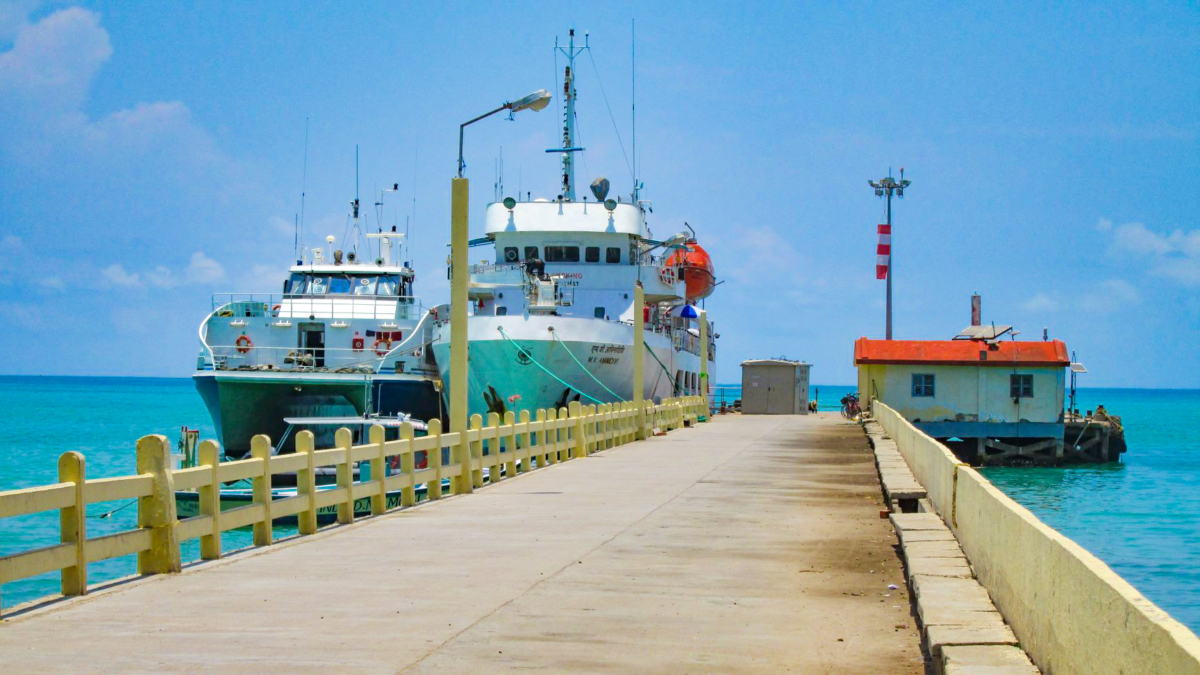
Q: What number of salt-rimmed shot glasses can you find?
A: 0